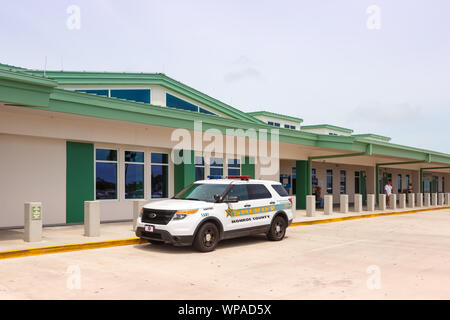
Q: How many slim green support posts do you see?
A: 3